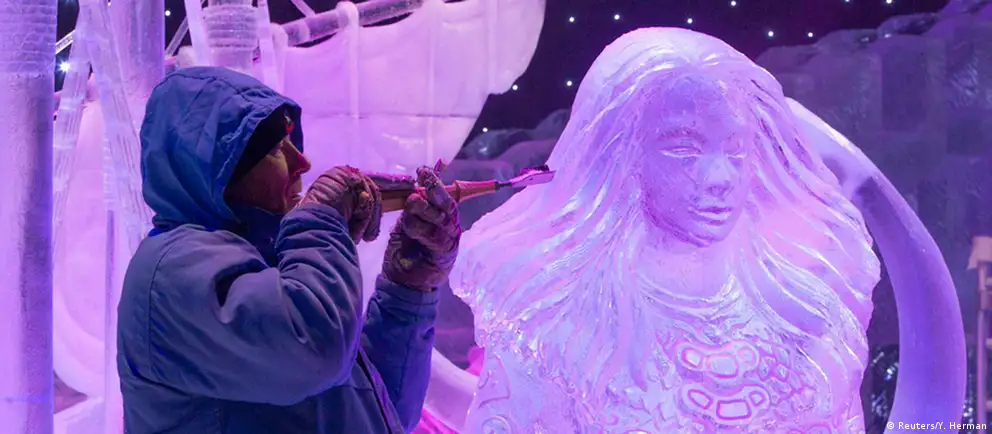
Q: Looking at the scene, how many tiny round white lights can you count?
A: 13